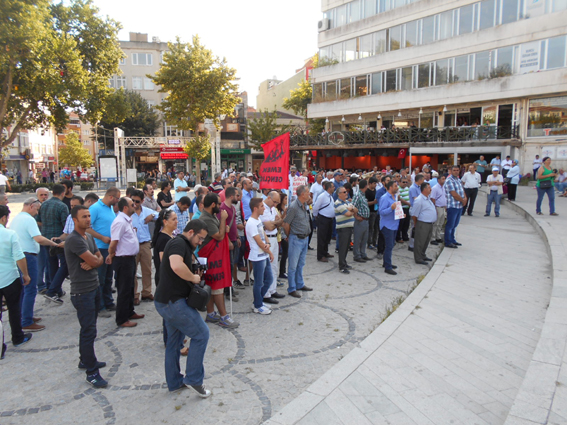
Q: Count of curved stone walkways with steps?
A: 1